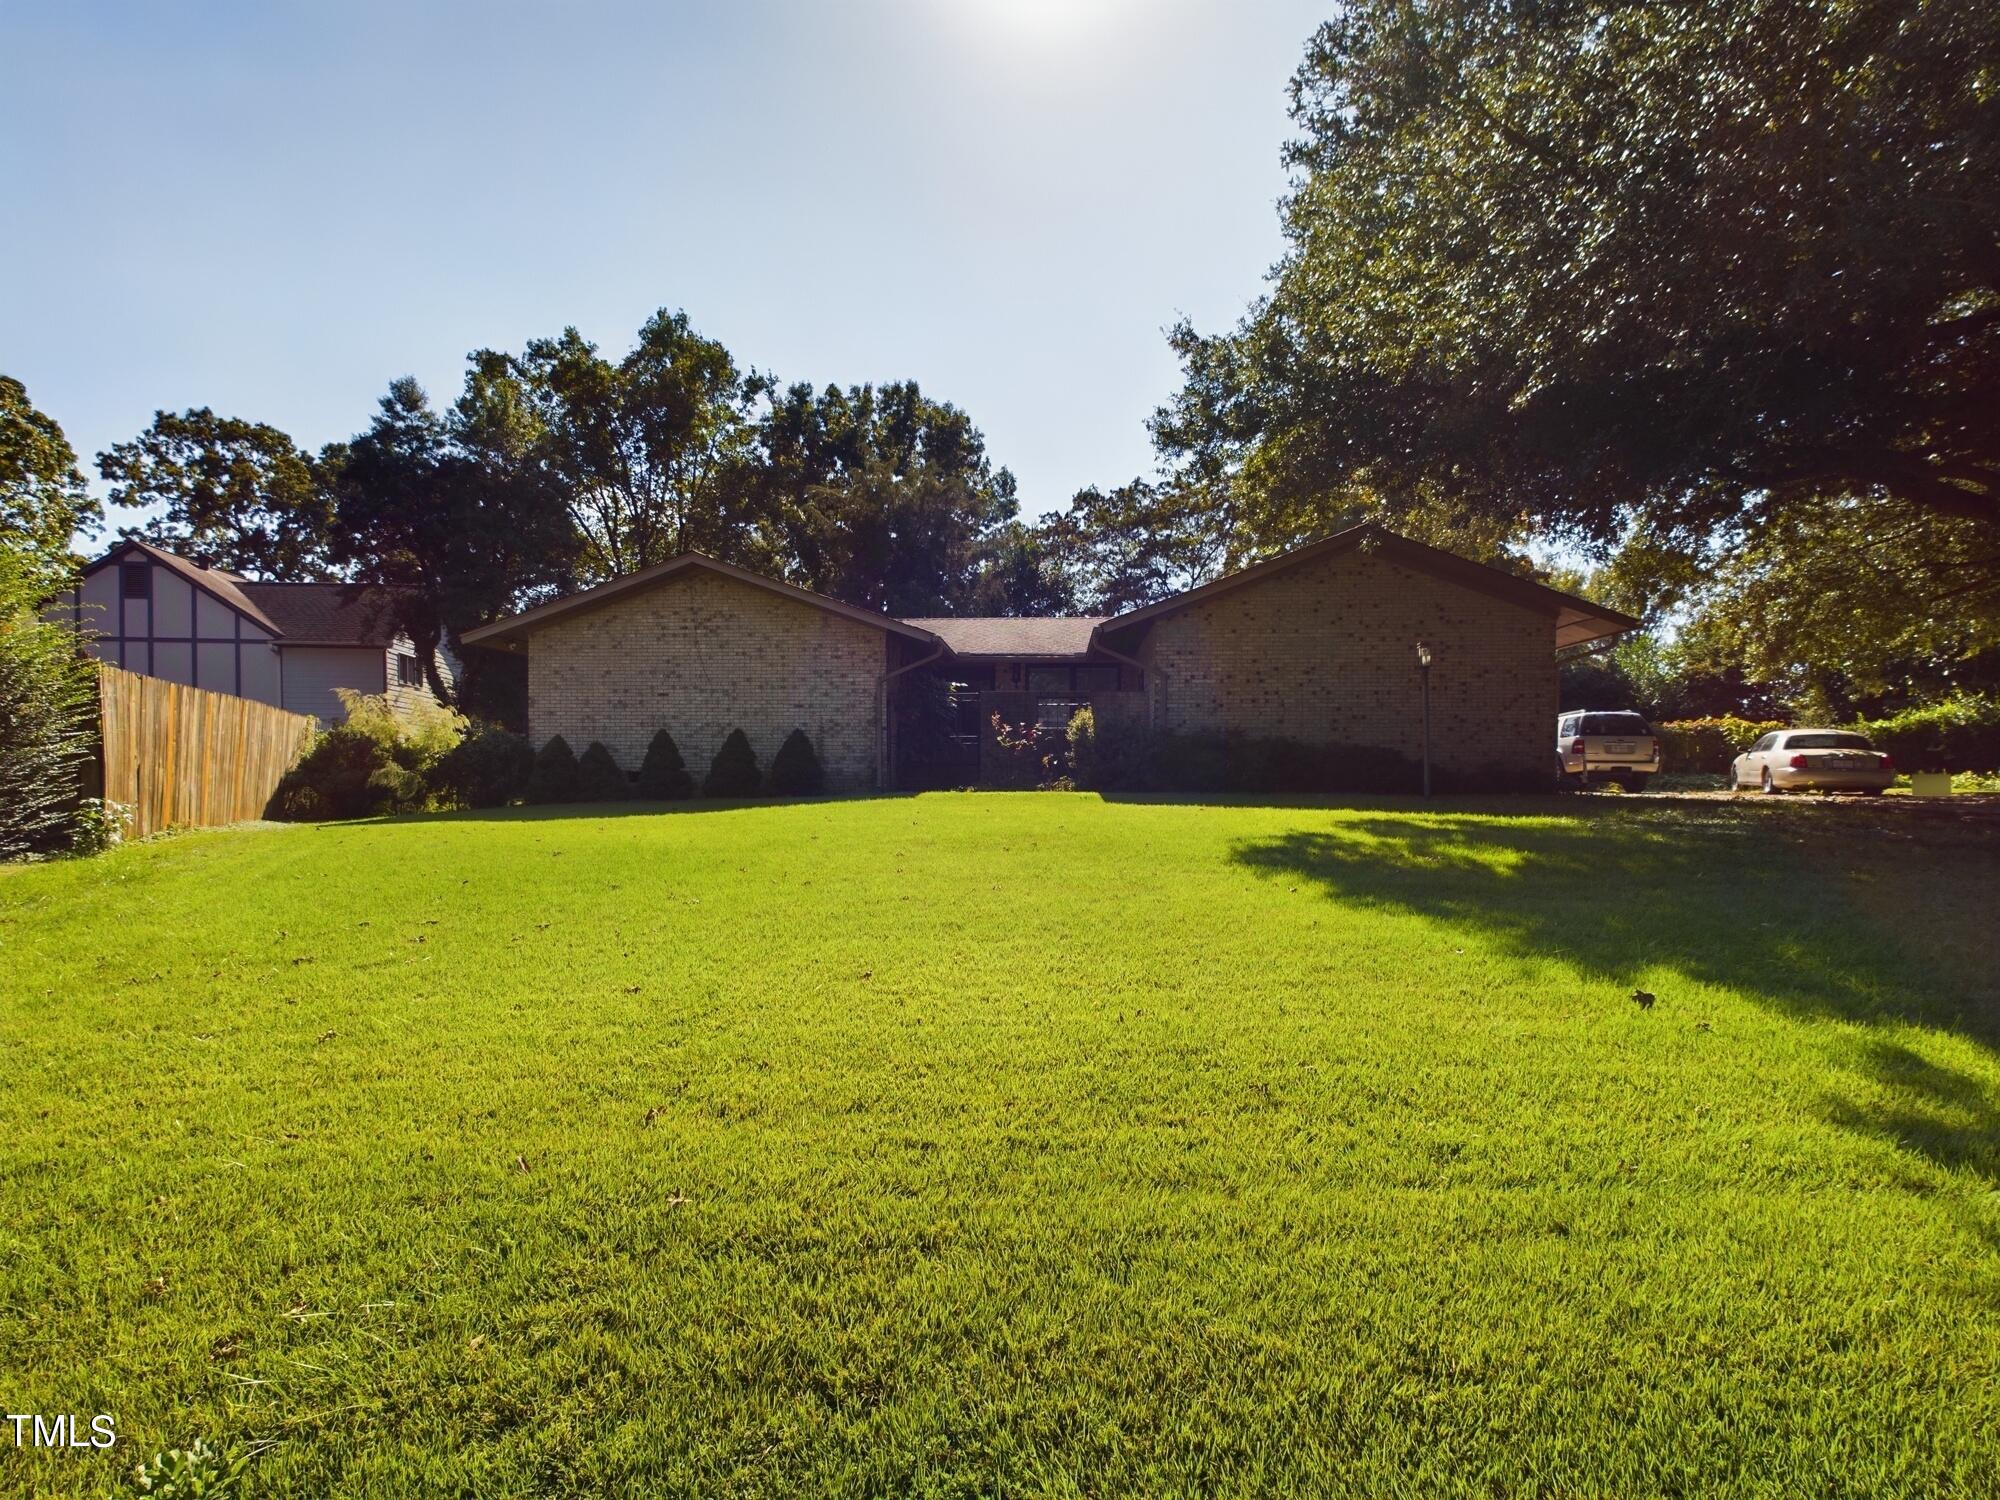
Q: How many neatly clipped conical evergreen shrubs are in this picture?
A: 5